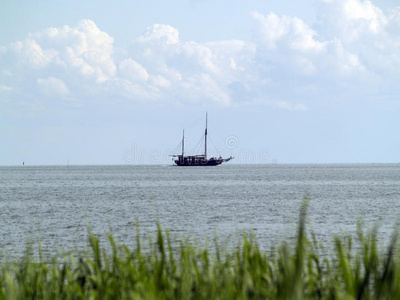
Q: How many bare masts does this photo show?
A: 2